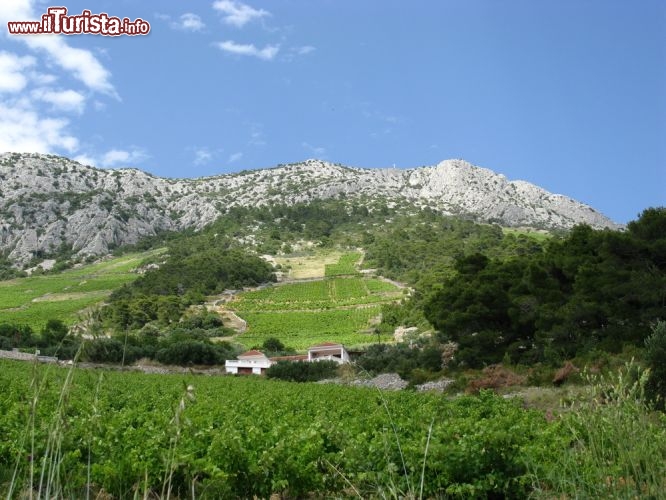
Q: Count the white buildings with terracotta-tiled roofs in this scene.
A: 2